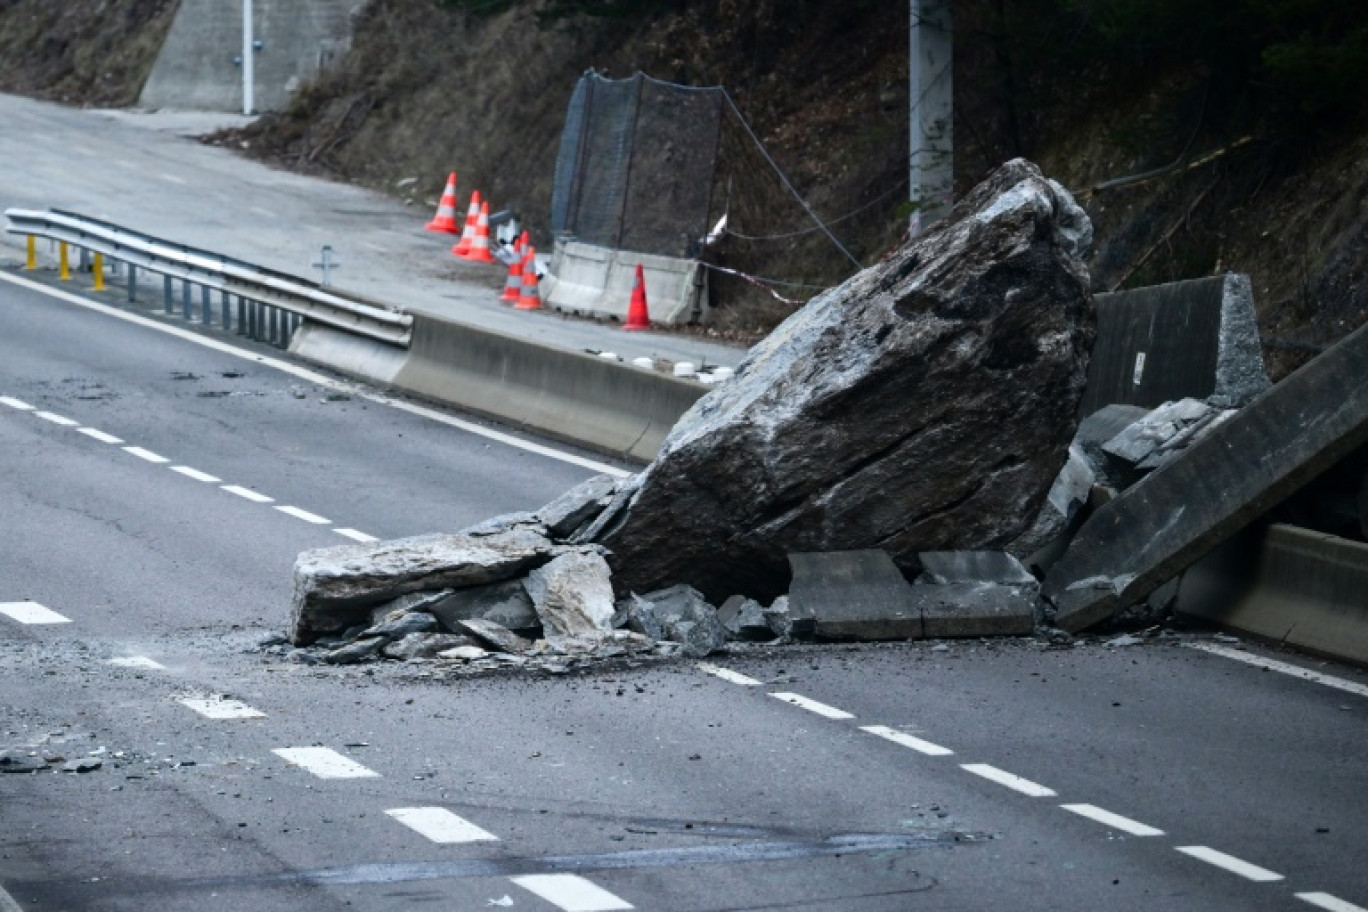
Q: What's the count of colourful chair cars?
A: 0